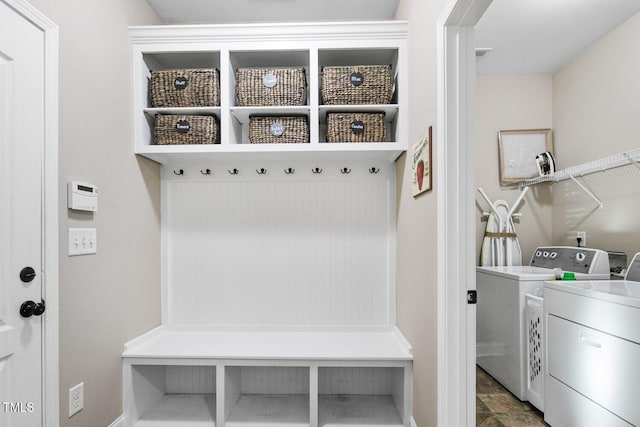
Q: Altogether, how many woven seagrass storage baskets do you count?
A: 6